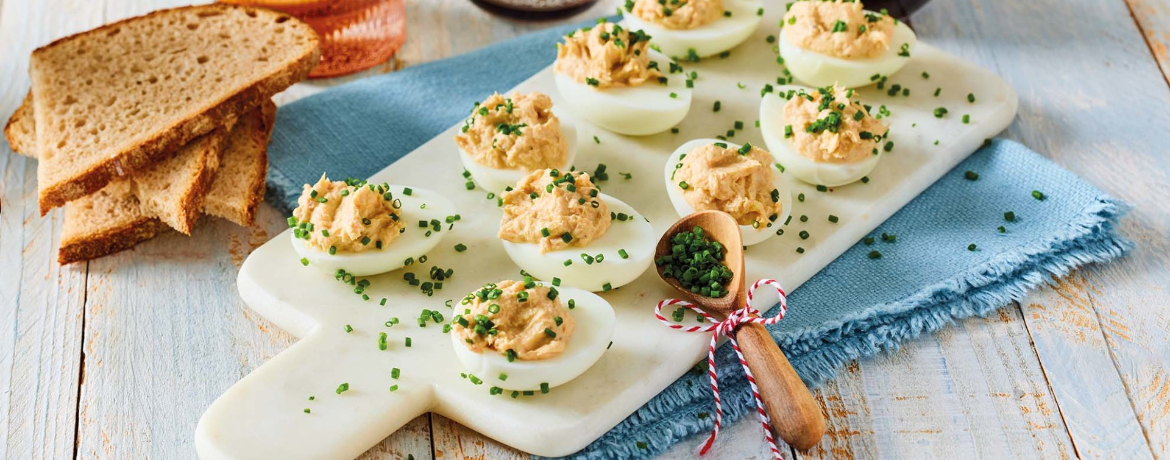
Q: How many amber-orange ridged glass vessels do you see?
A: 1